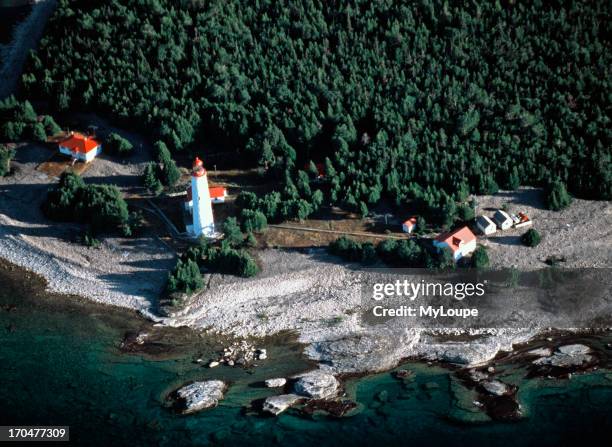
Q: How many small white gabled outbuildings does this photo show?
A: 2